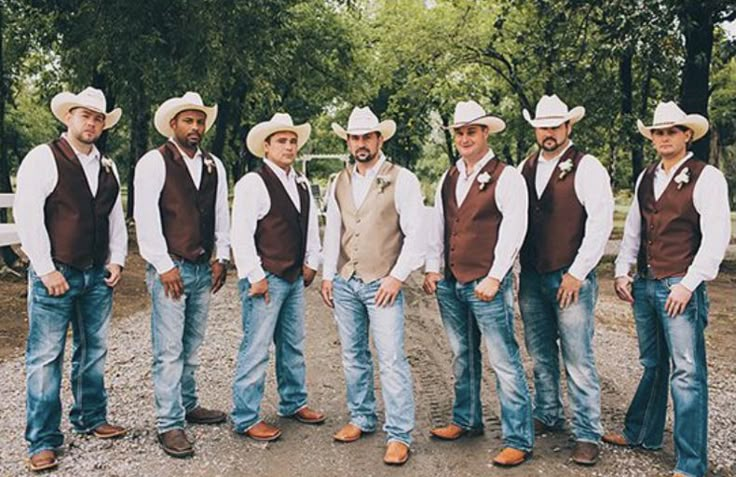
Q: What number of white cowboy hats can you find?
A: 7